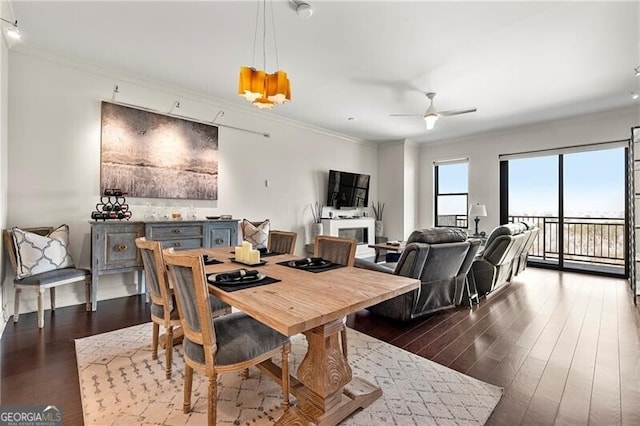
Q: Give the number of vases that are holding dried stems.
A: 2